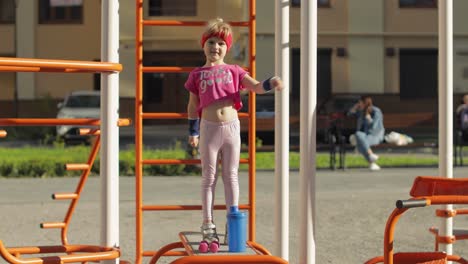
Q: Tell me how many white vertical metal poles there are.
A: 4